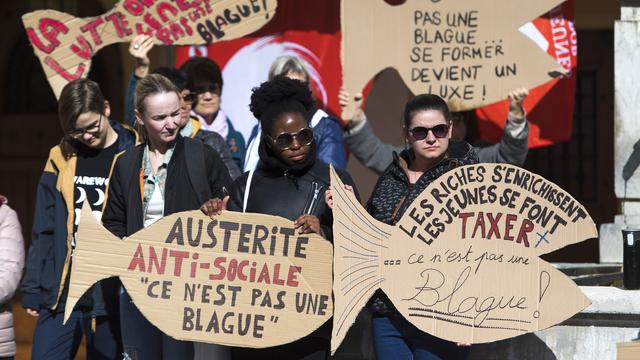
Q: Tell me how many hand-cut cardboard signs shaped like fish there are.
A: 4